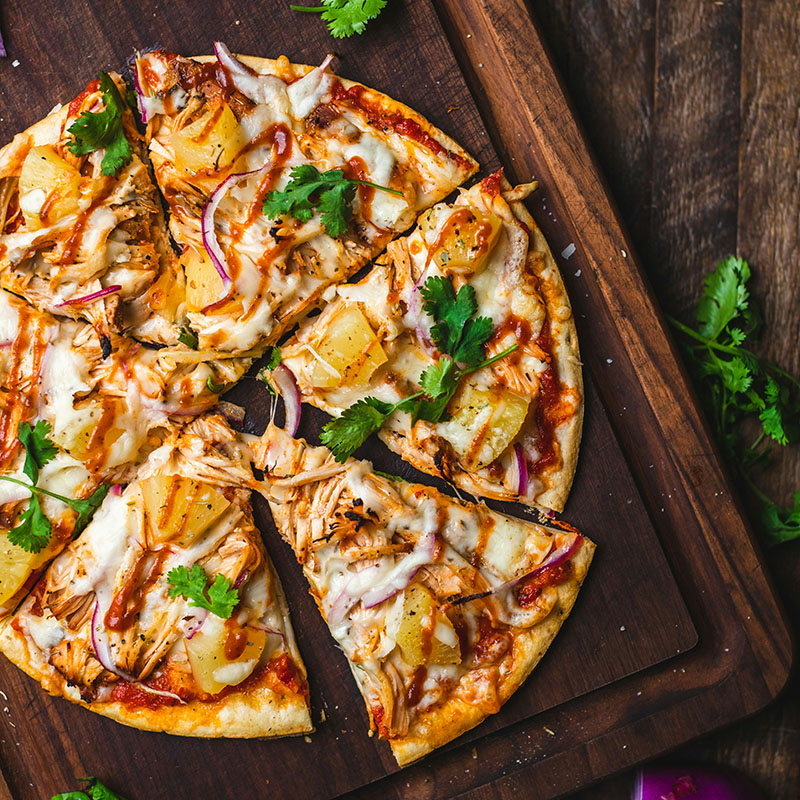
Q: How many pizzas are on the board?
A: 1